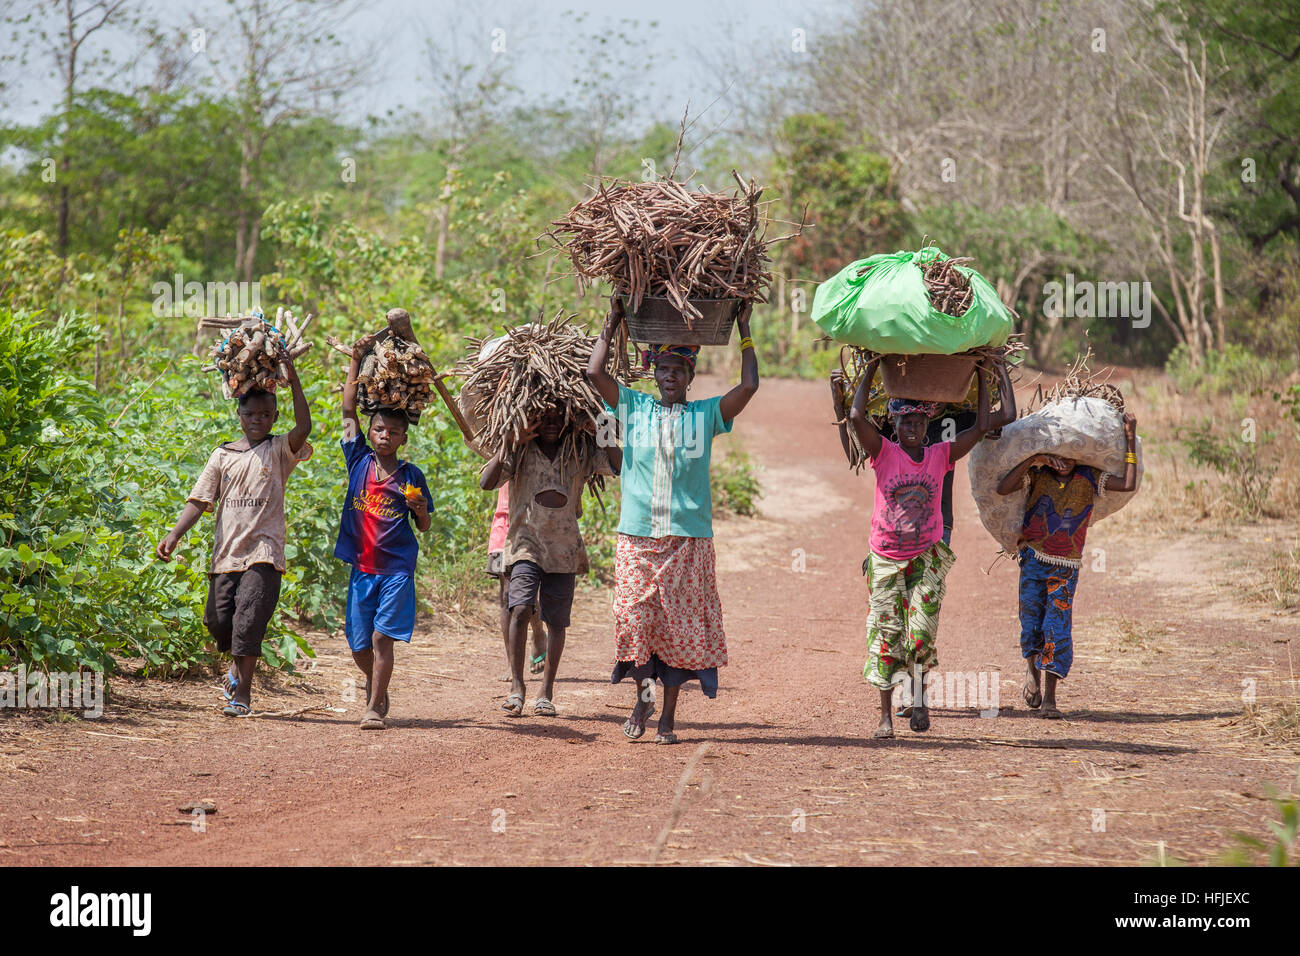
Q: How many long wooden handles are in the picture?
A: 1